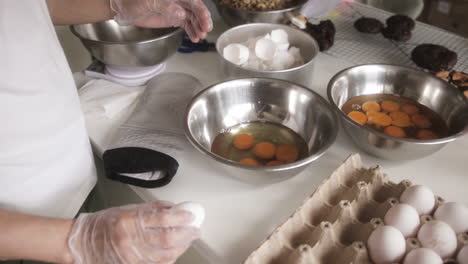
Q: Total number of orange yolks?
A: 14